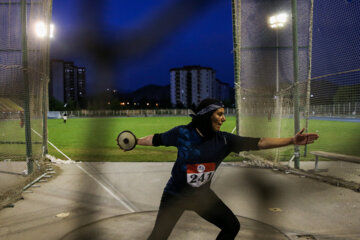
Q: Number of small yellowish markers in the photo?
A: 2